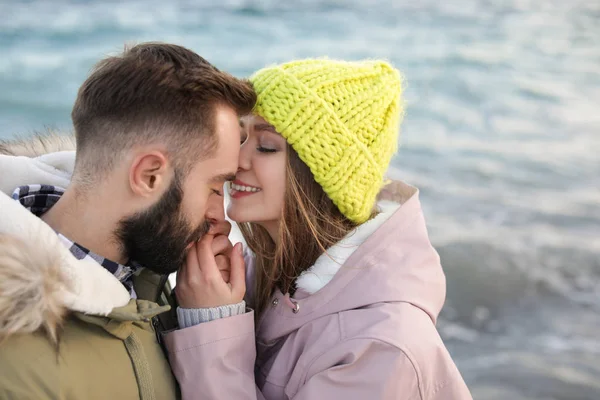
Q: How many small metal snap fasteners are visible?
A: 2